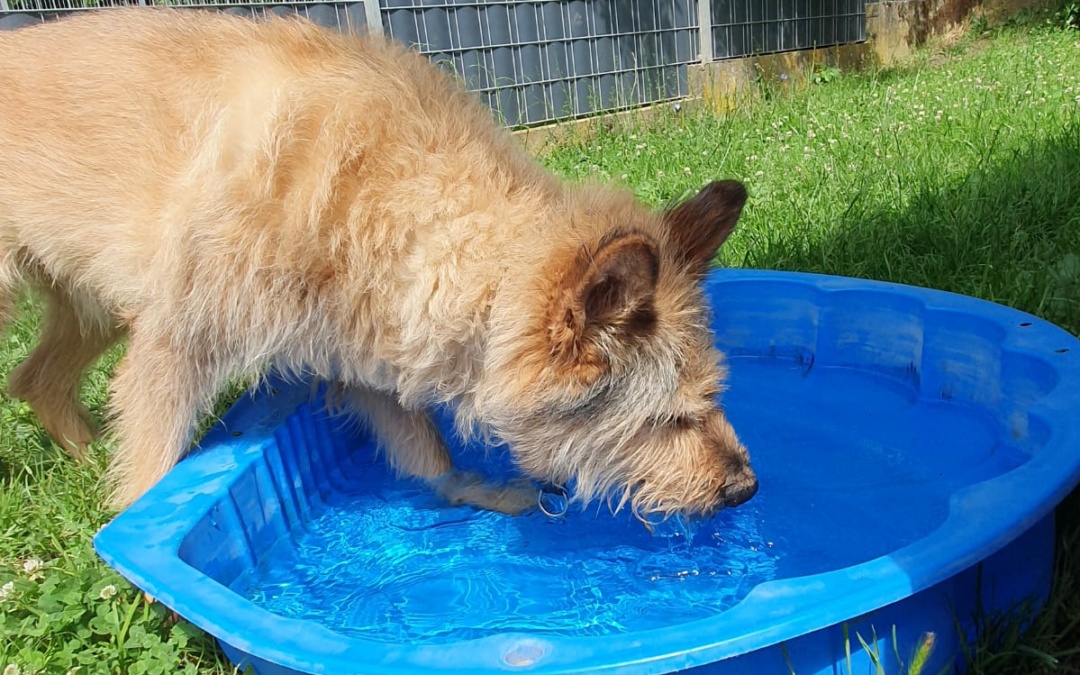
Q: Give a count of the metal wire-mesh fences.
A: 1